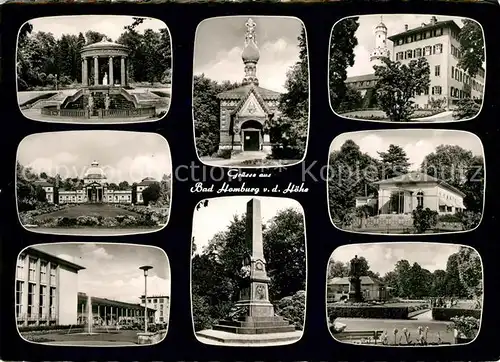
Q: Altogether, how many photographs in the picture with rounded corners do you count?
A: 8